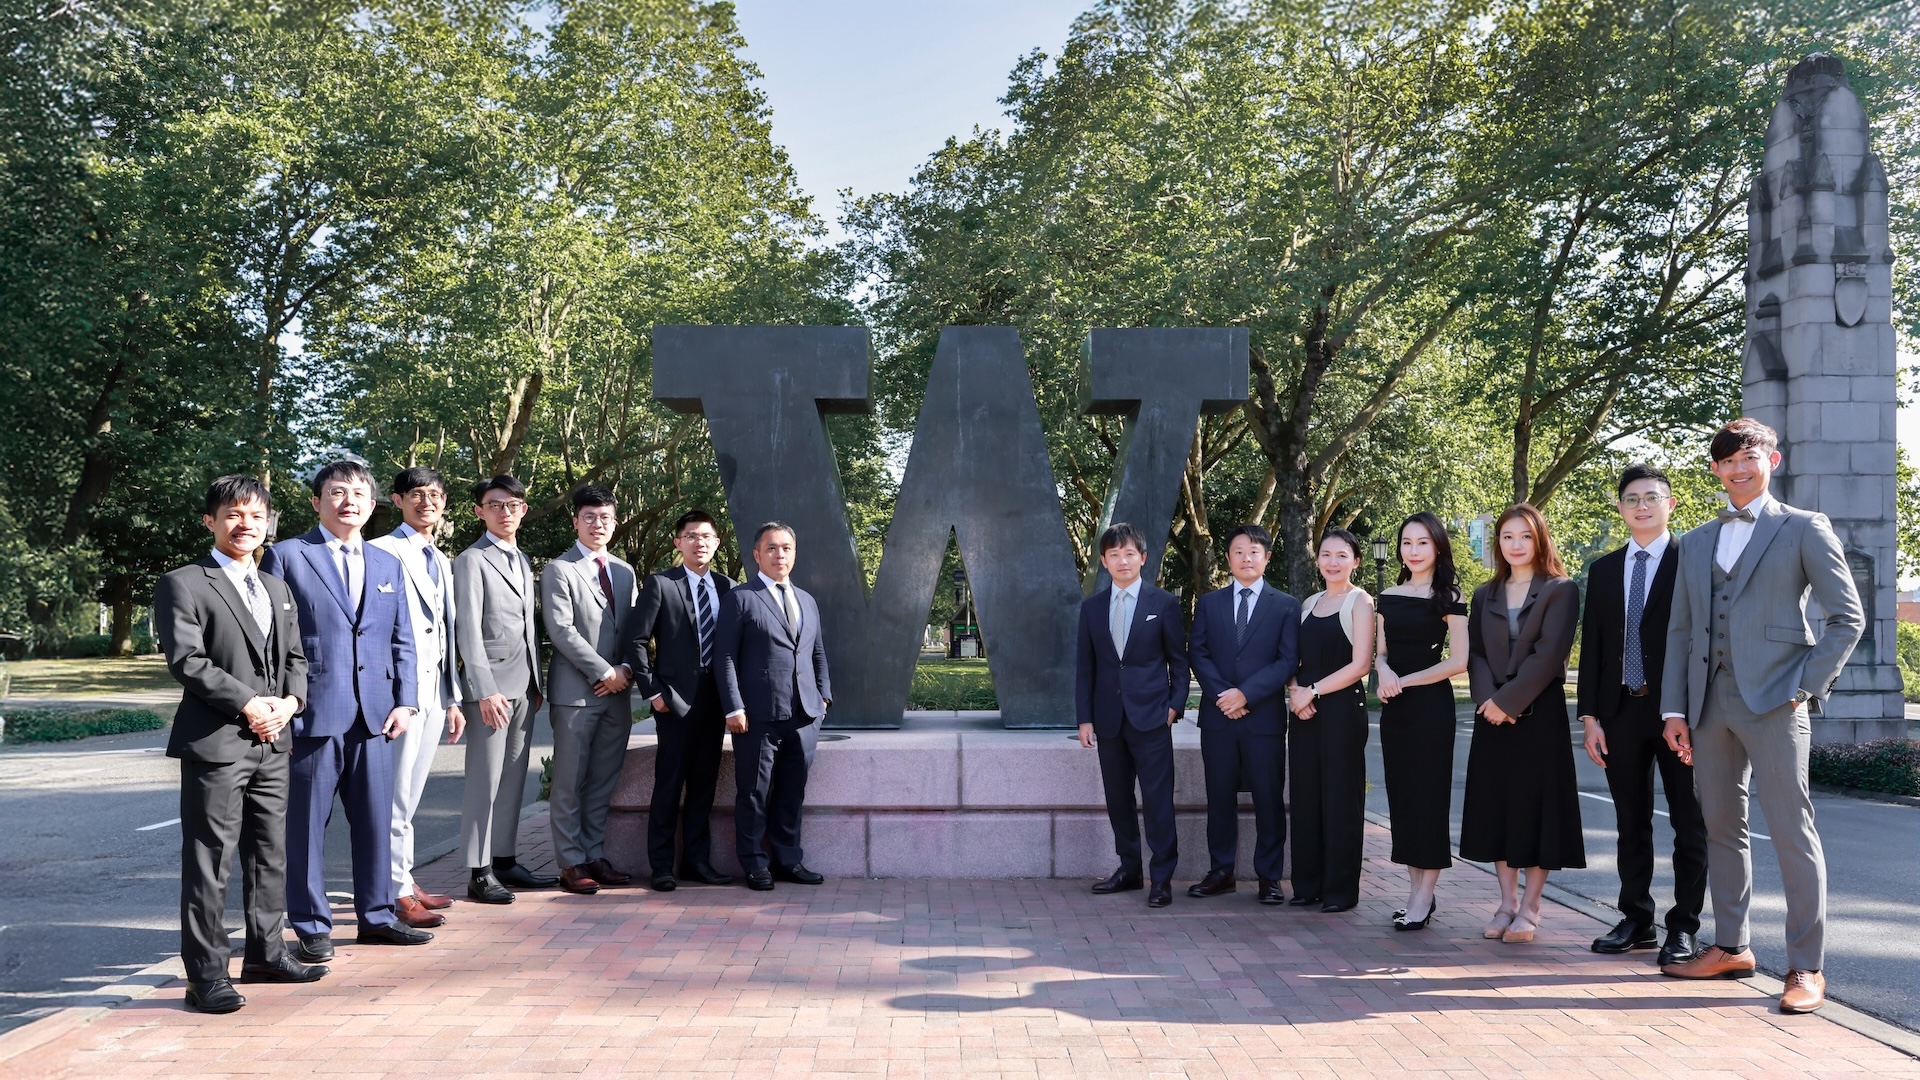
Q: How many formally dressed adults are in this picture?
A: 14